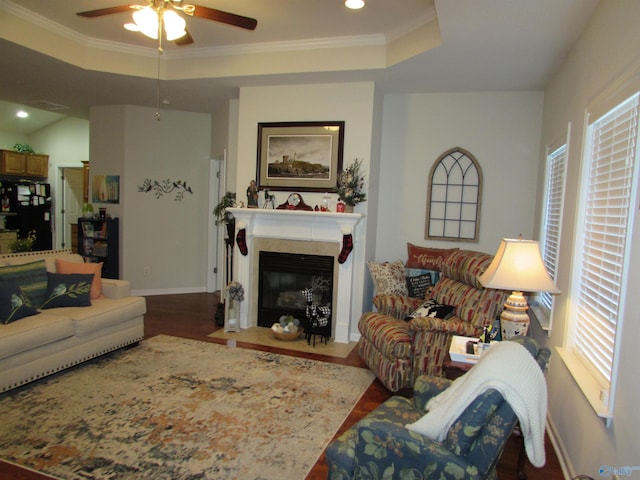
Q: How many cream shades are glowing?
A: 1